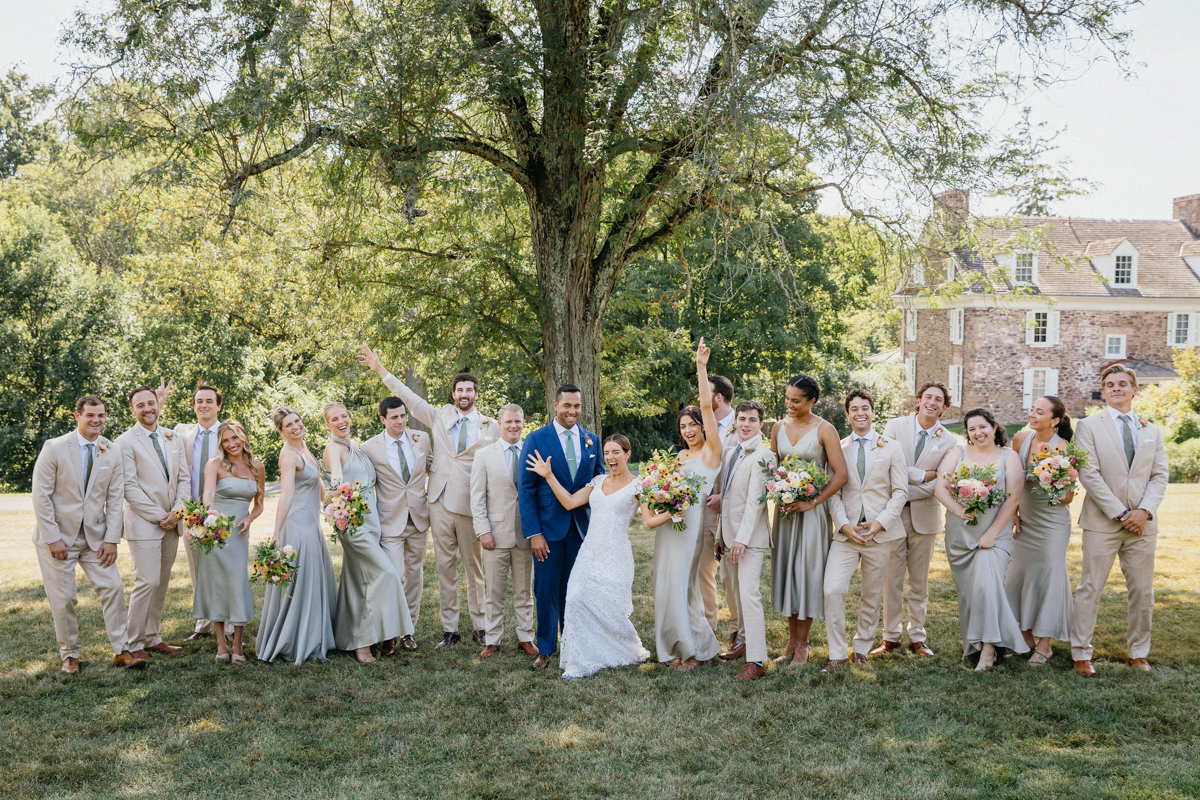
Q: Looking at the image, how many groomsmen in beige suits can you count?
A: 11